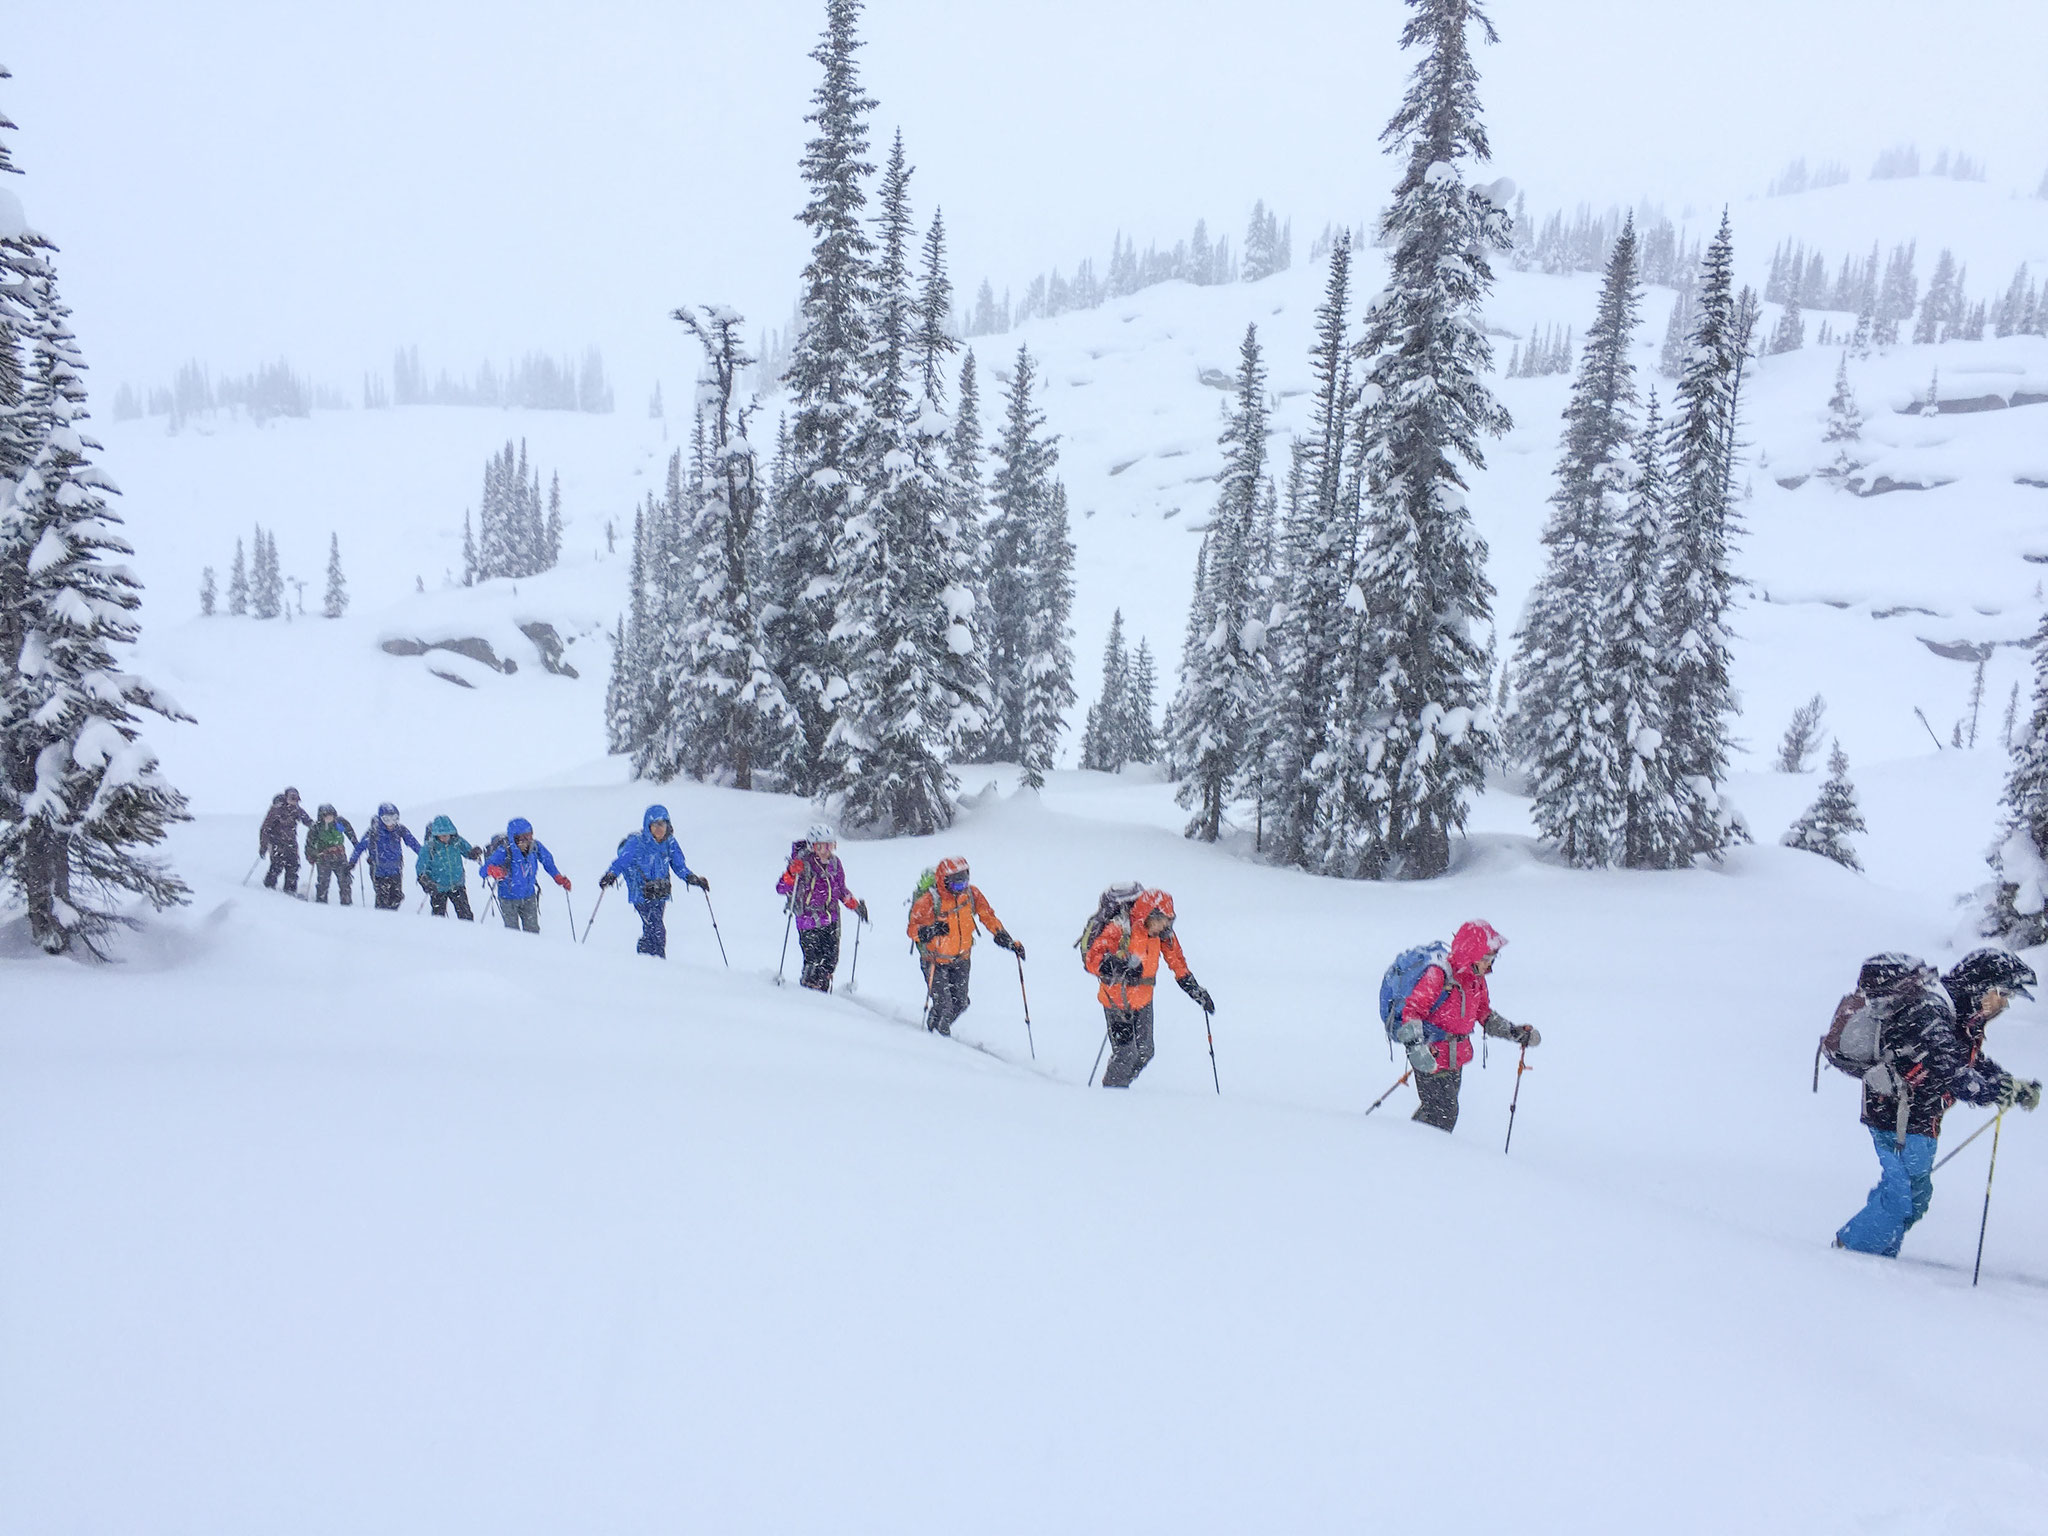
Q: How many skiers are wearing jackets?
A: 11